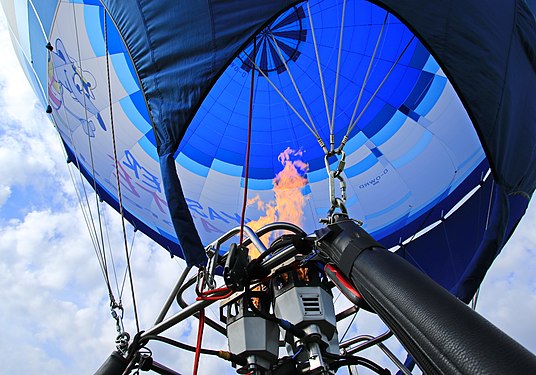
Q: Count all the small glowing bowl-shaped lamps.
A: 0